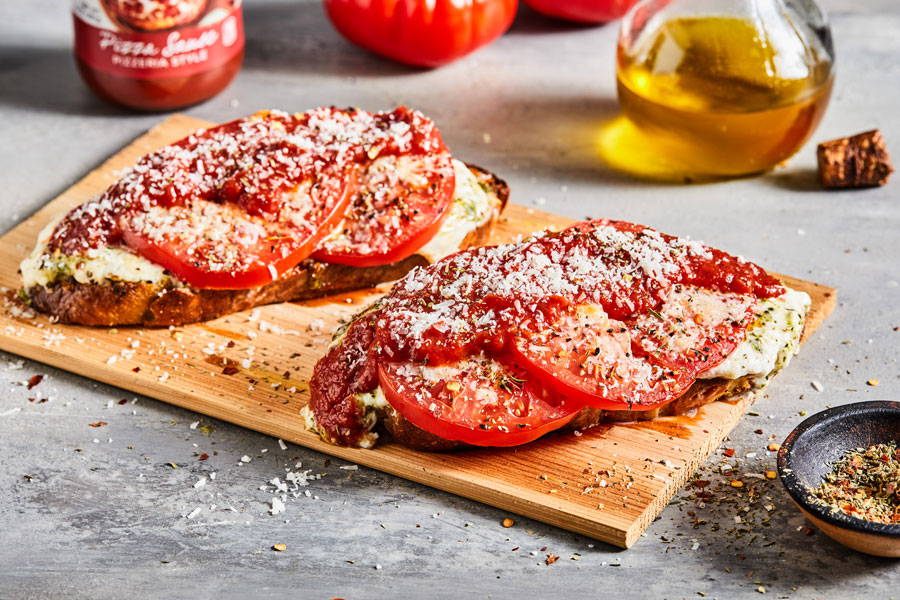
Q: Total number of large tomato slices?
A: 5